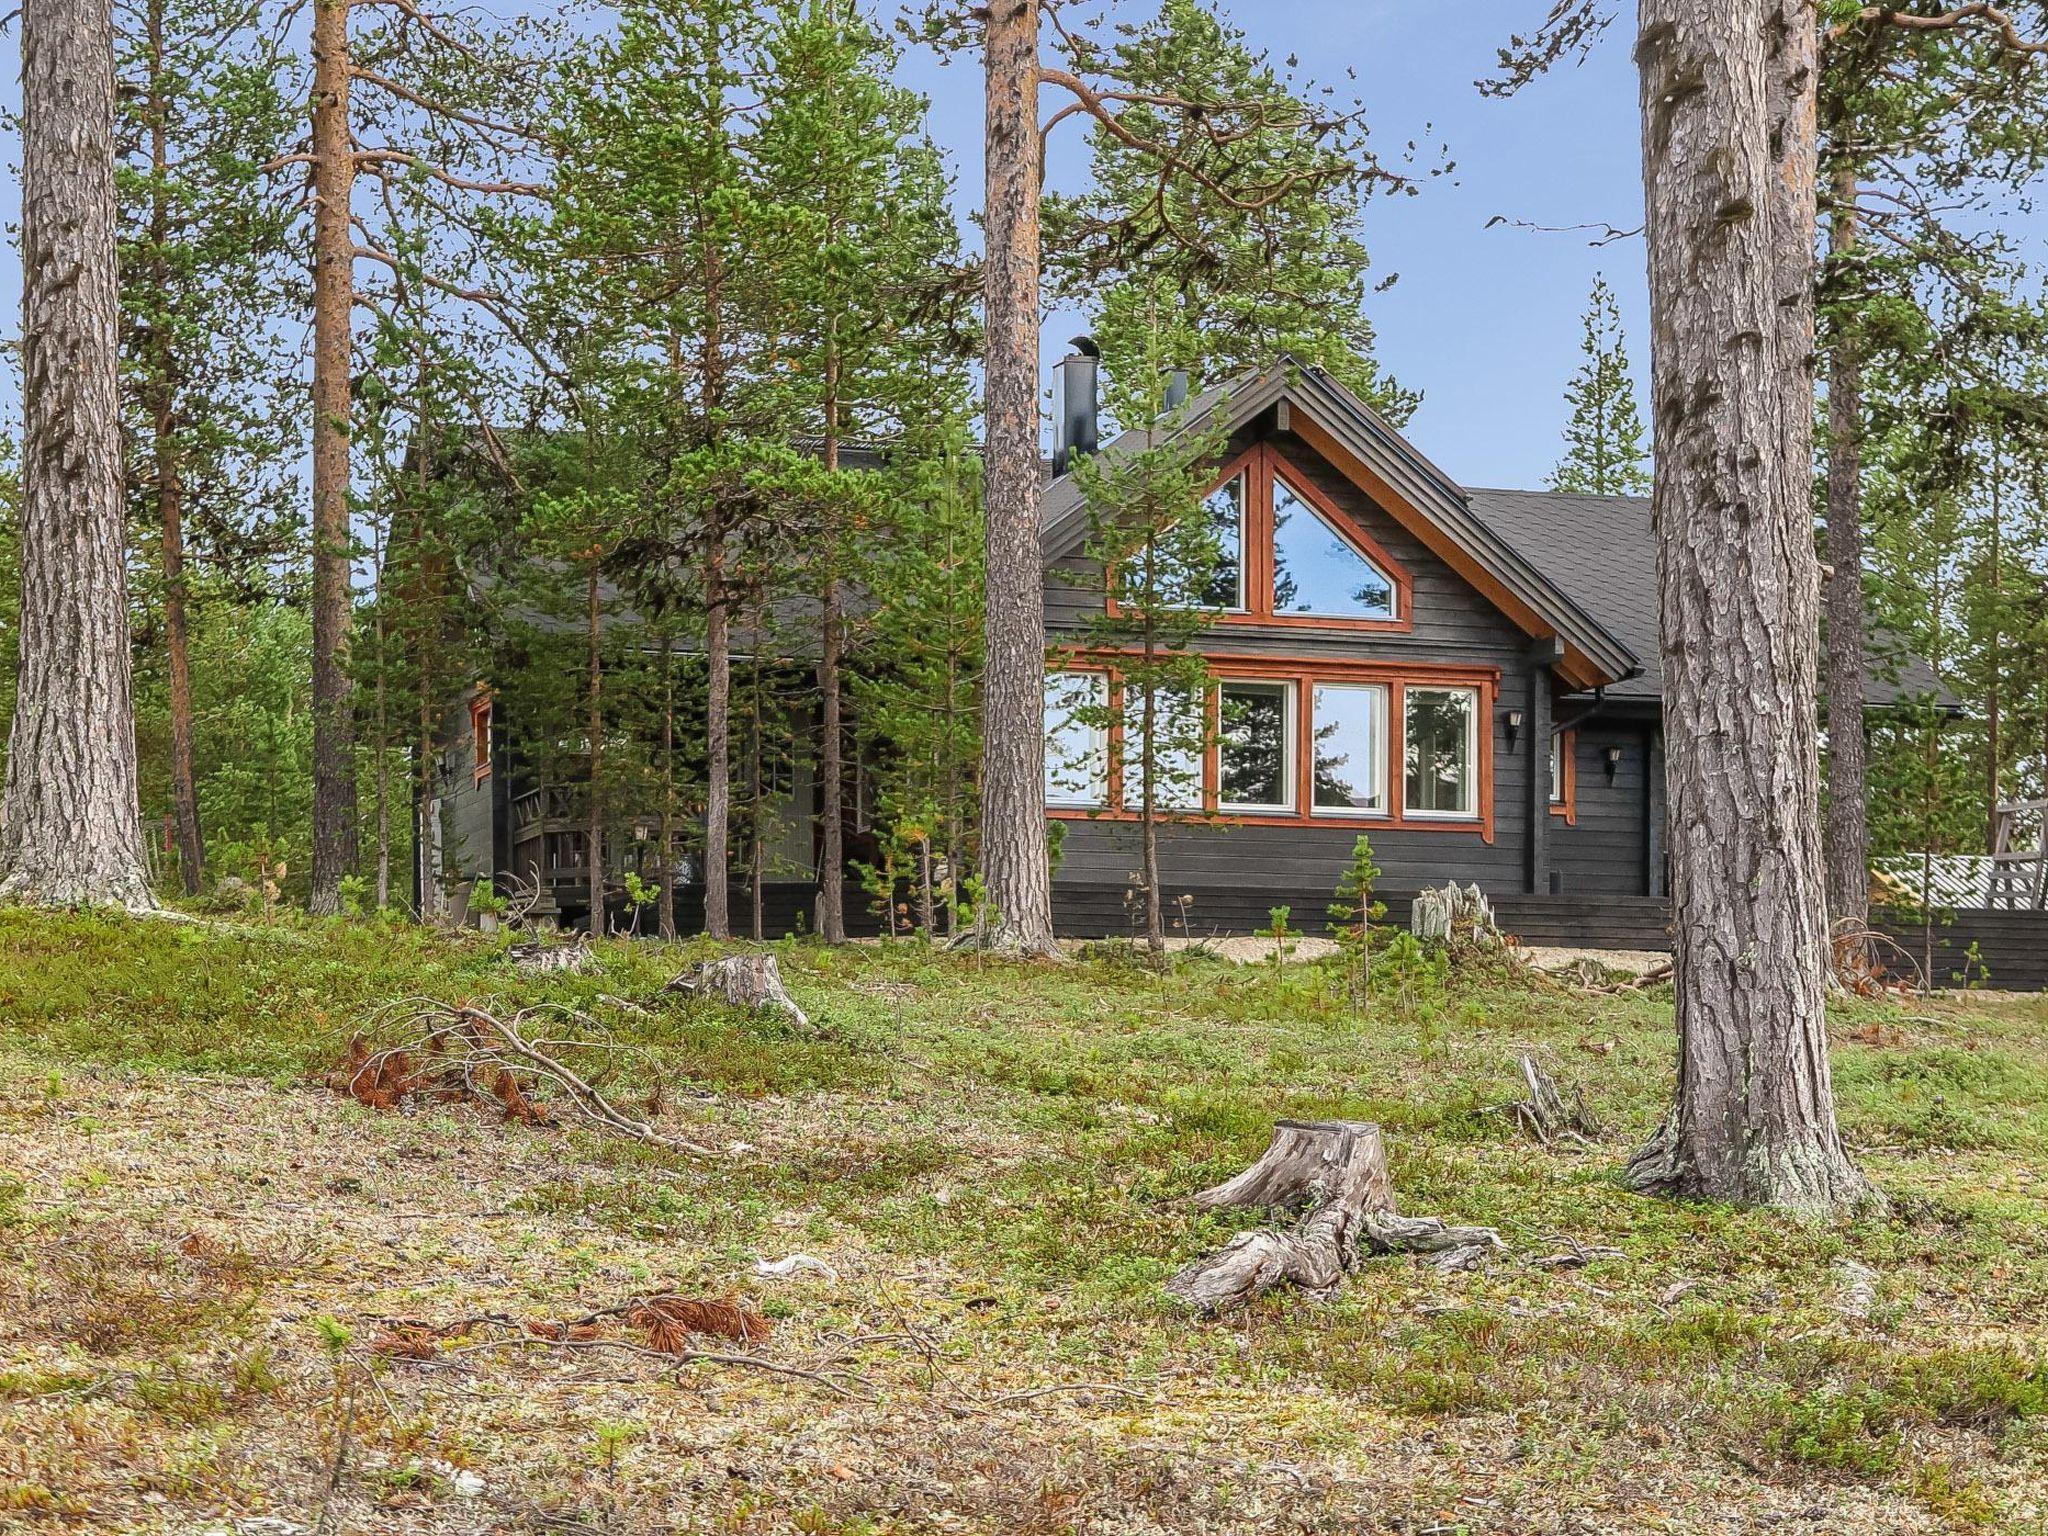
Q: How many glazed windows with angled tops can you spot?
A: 2